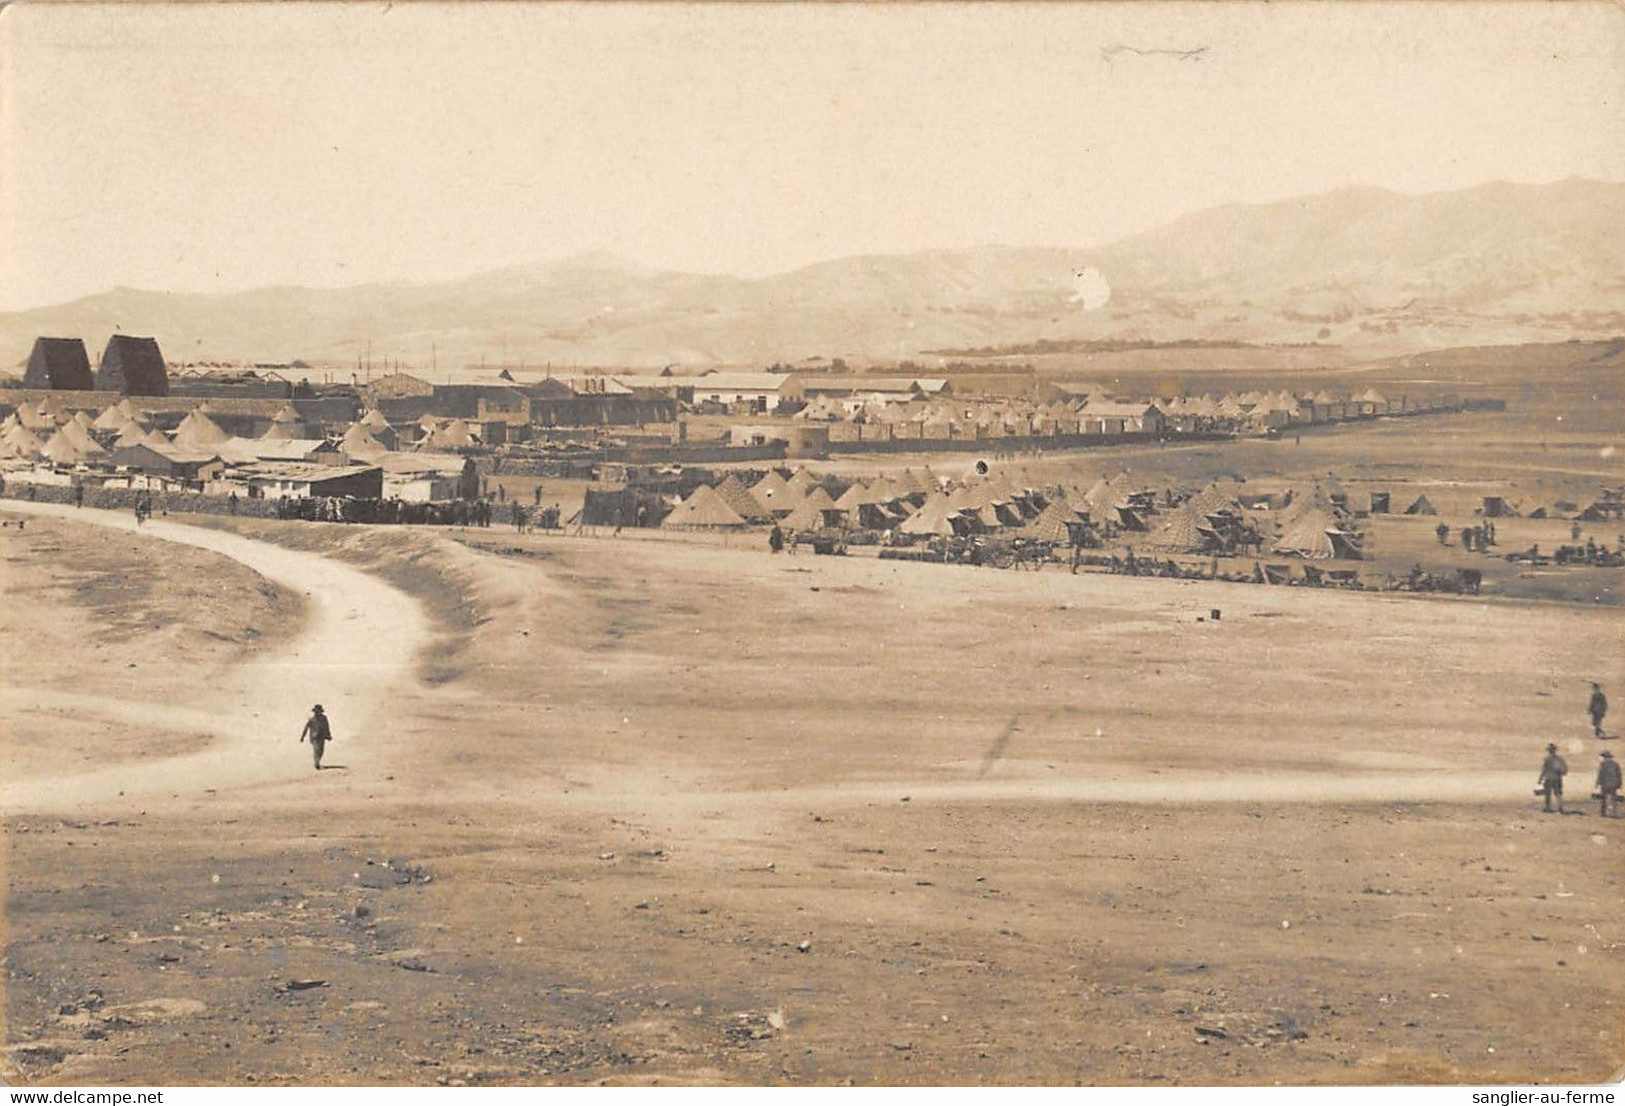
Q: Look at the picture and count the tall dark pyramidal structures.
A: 2